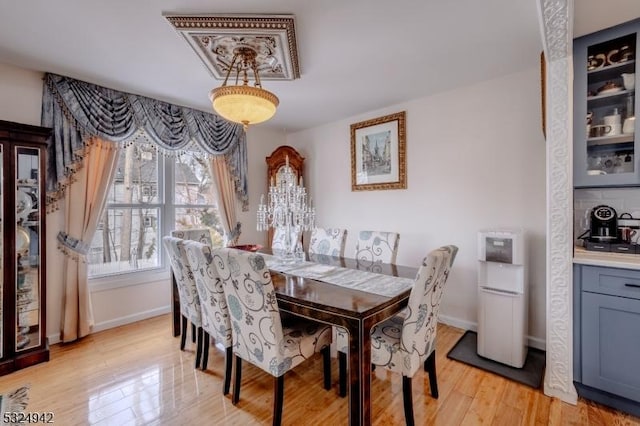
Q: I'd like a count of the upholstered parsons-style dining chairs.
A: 8